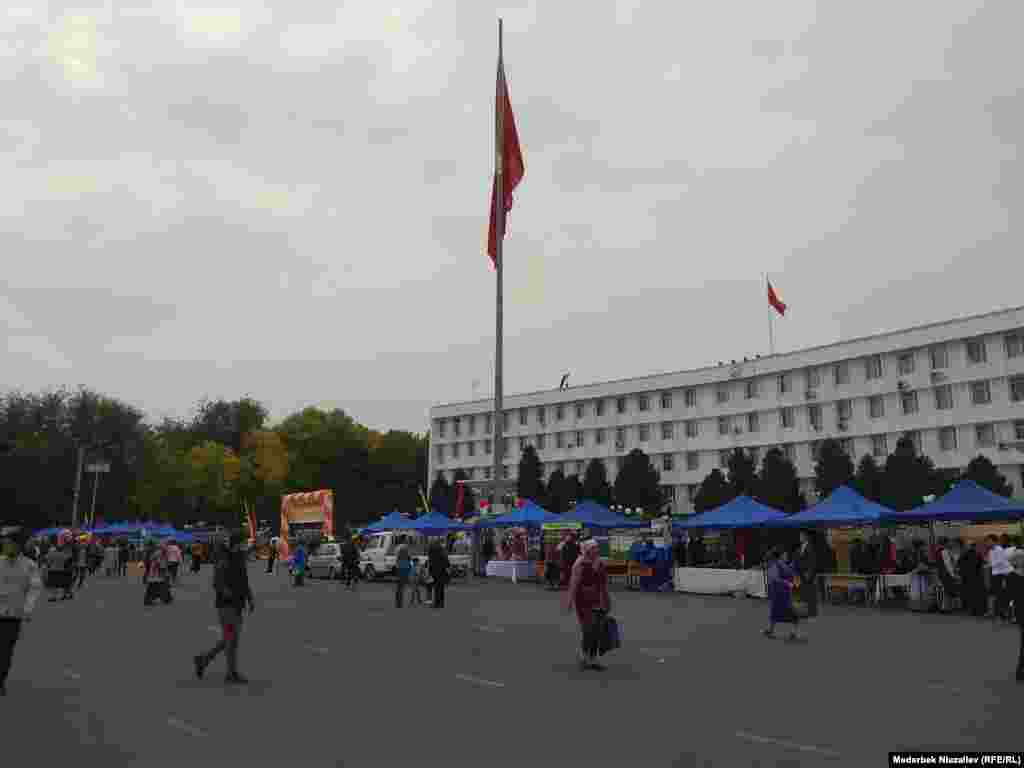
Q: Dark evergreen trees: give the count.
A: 14